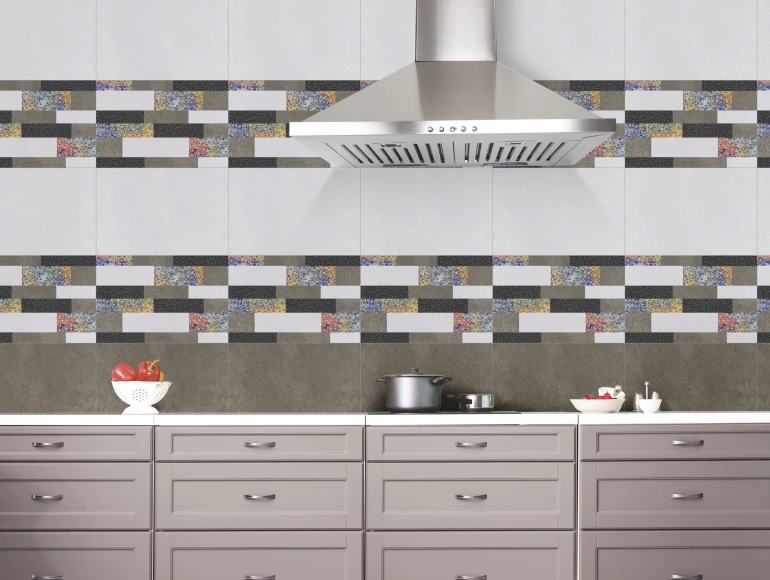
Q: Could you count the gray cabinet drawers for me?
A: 12